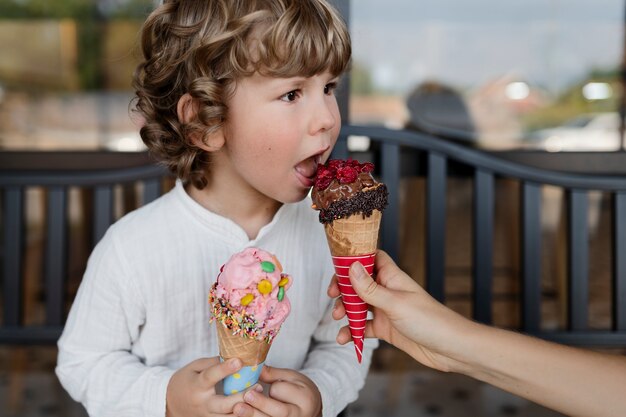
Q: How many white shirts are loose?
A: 1